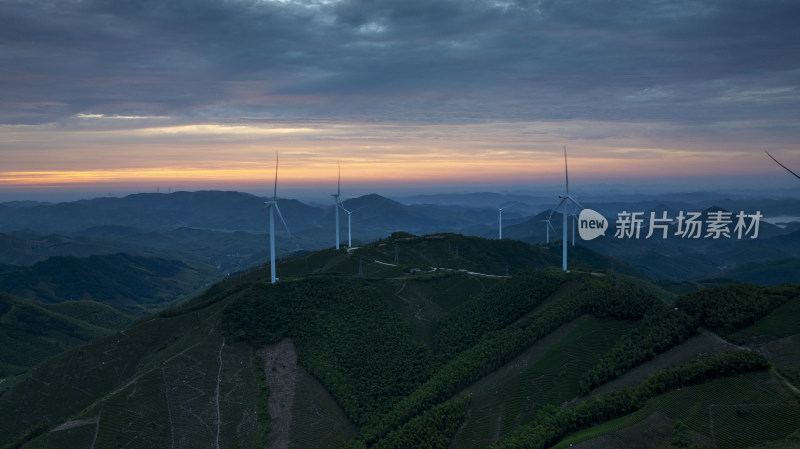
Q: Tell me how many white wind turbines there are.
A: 7